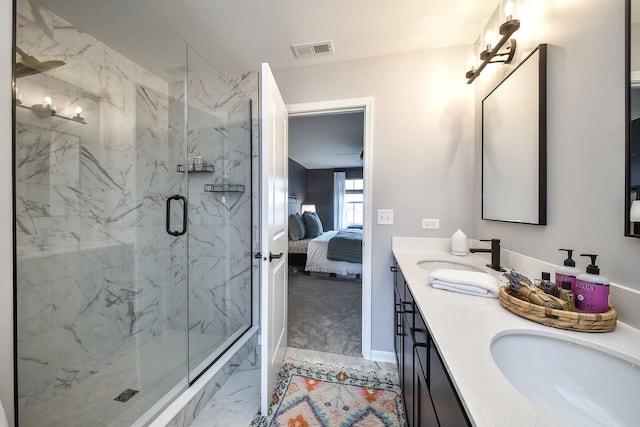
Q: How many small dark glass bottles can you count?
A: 2